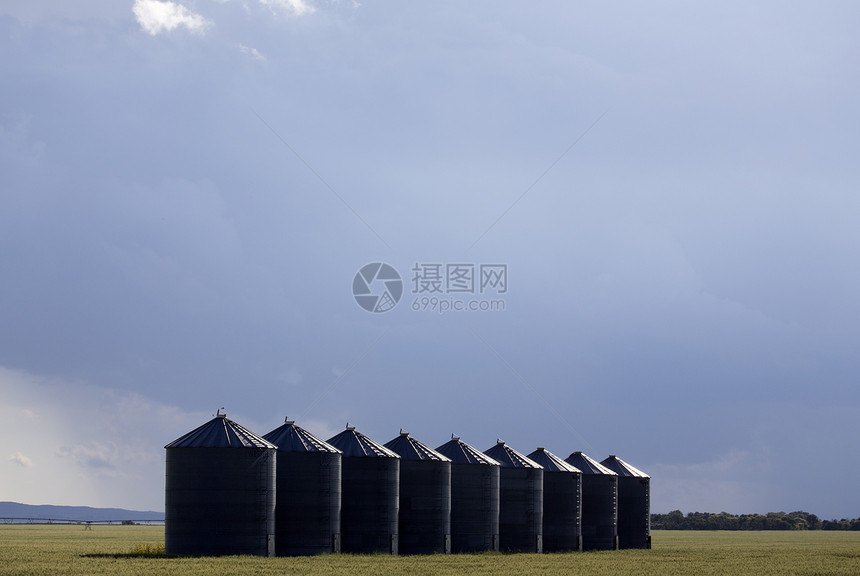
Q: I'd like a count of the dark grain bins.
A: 9